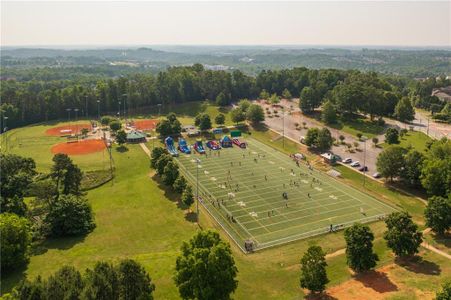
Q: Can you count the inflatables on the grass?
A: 6